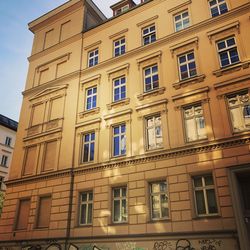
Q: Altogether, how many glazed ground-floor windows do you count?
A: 4